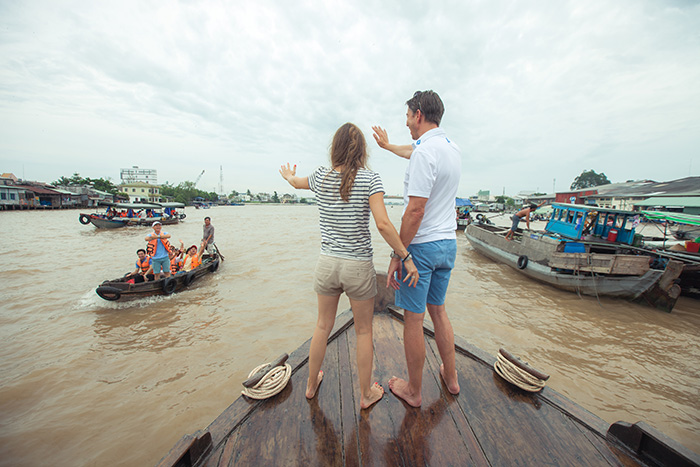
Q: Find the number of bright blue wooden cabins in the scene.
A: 1